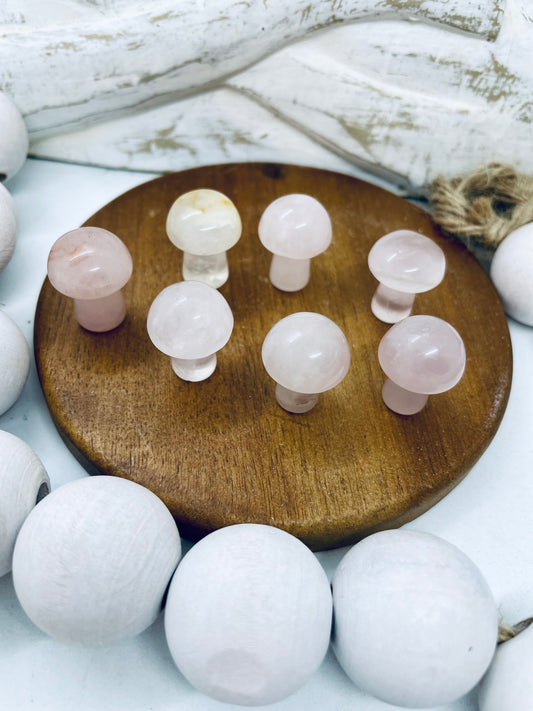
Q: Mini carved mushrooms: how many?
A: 7